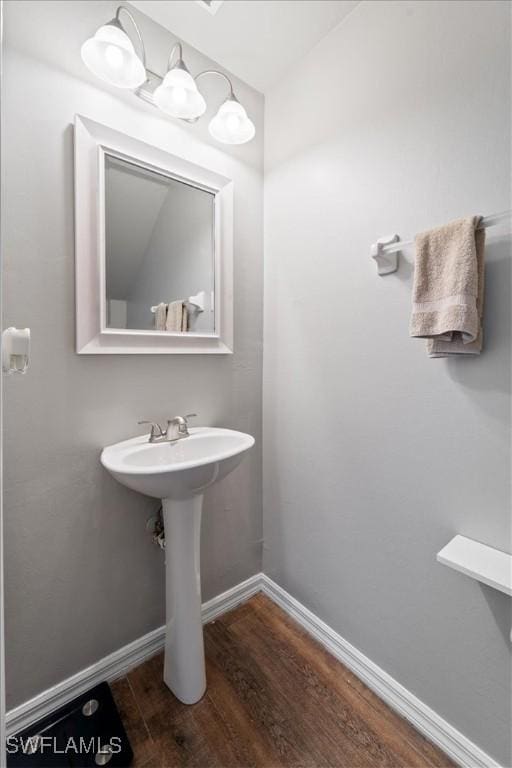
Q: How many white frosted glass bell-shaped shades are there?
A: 3